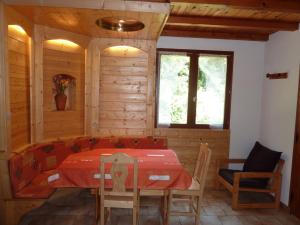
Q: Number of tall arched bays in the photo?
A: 3